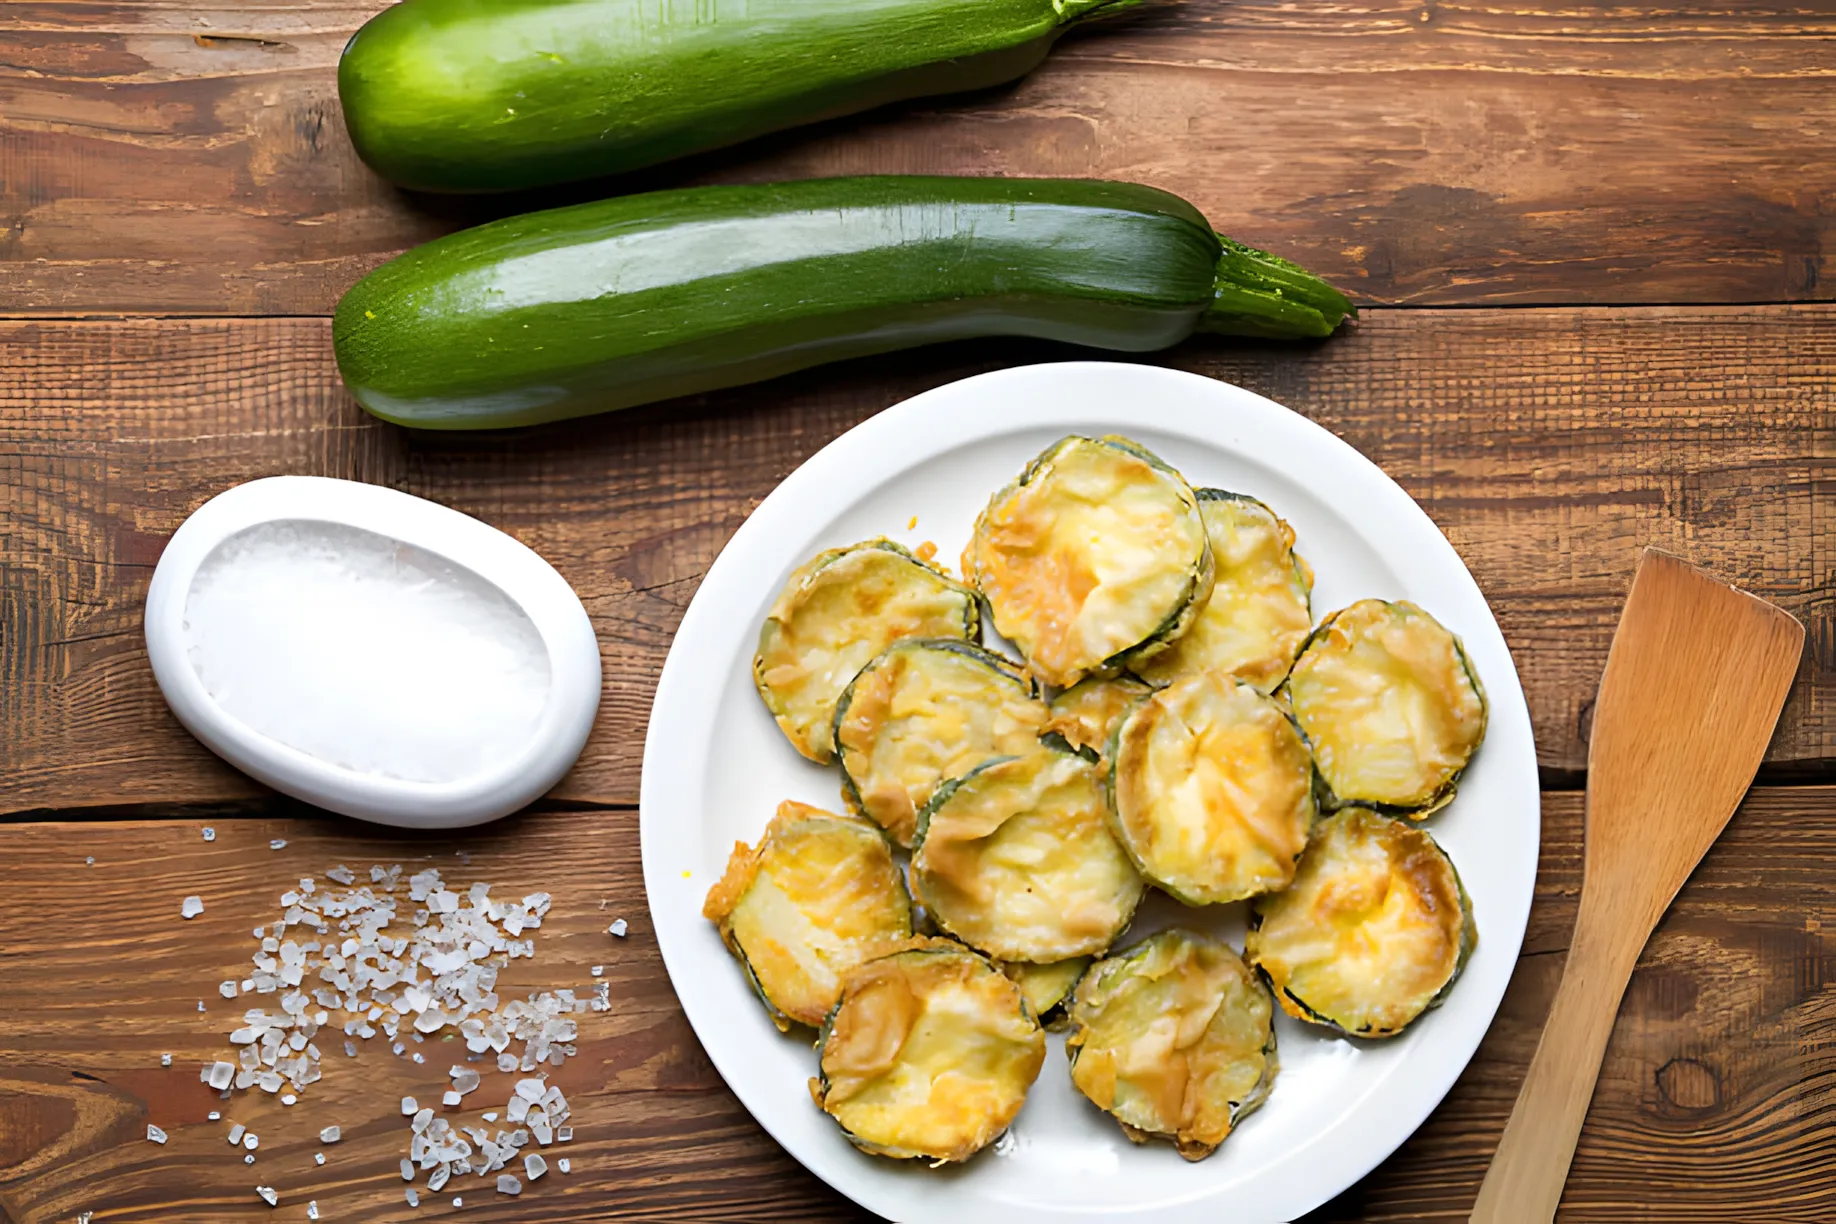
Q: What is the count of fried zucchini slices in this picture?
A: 13